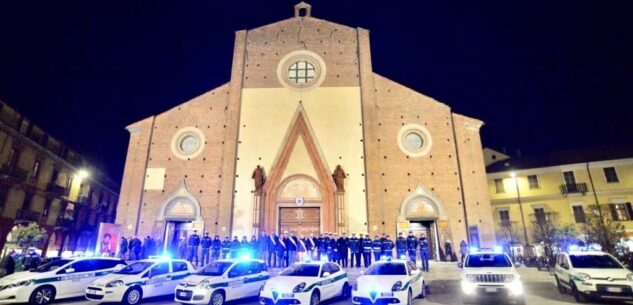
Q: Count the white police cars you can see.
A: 7